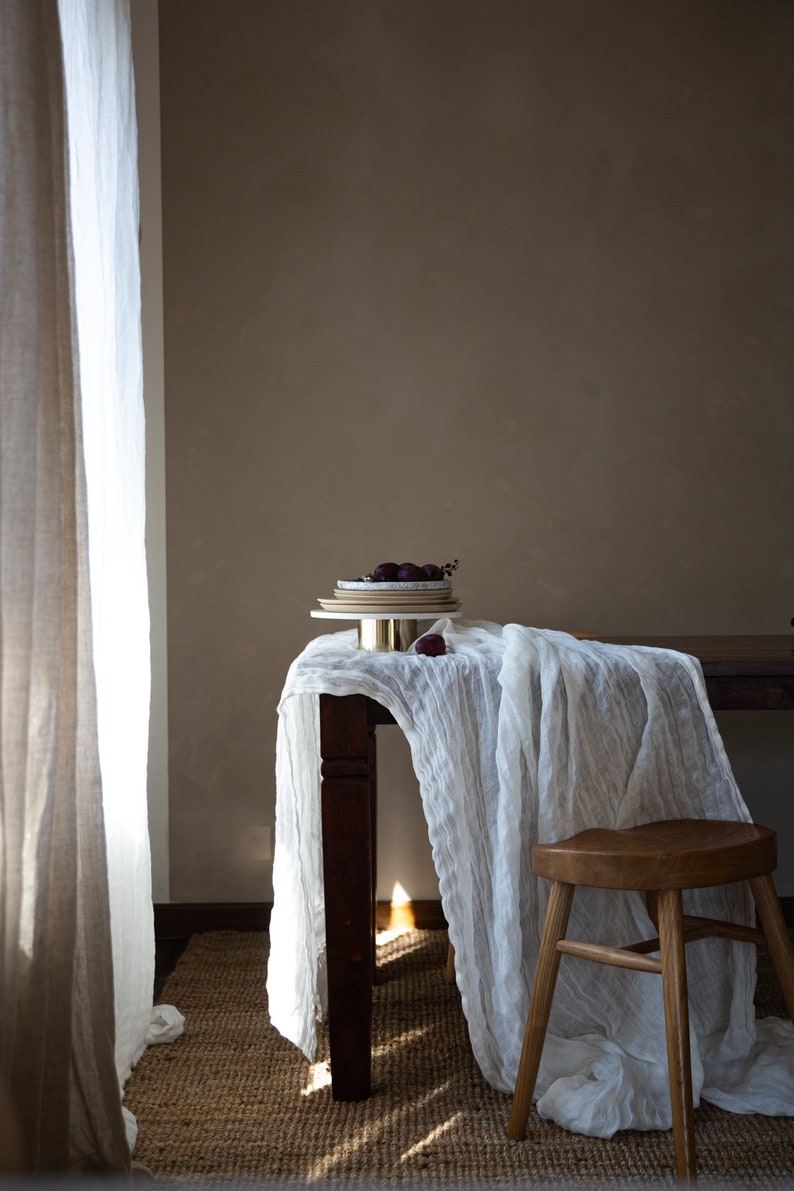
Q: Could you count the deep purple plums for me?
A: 5